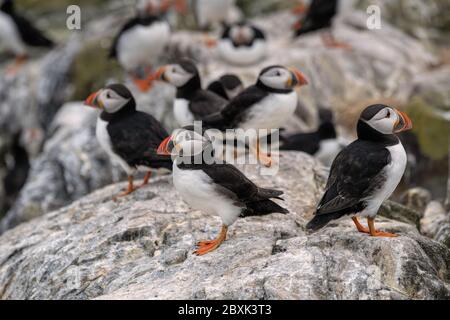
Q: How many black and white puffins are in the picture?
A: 12